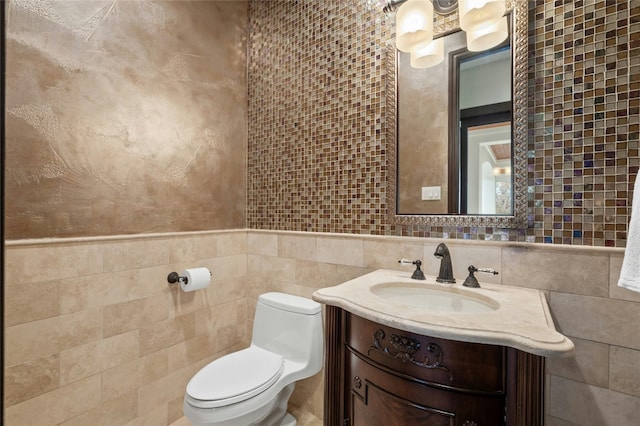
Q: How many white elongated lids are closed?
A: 1